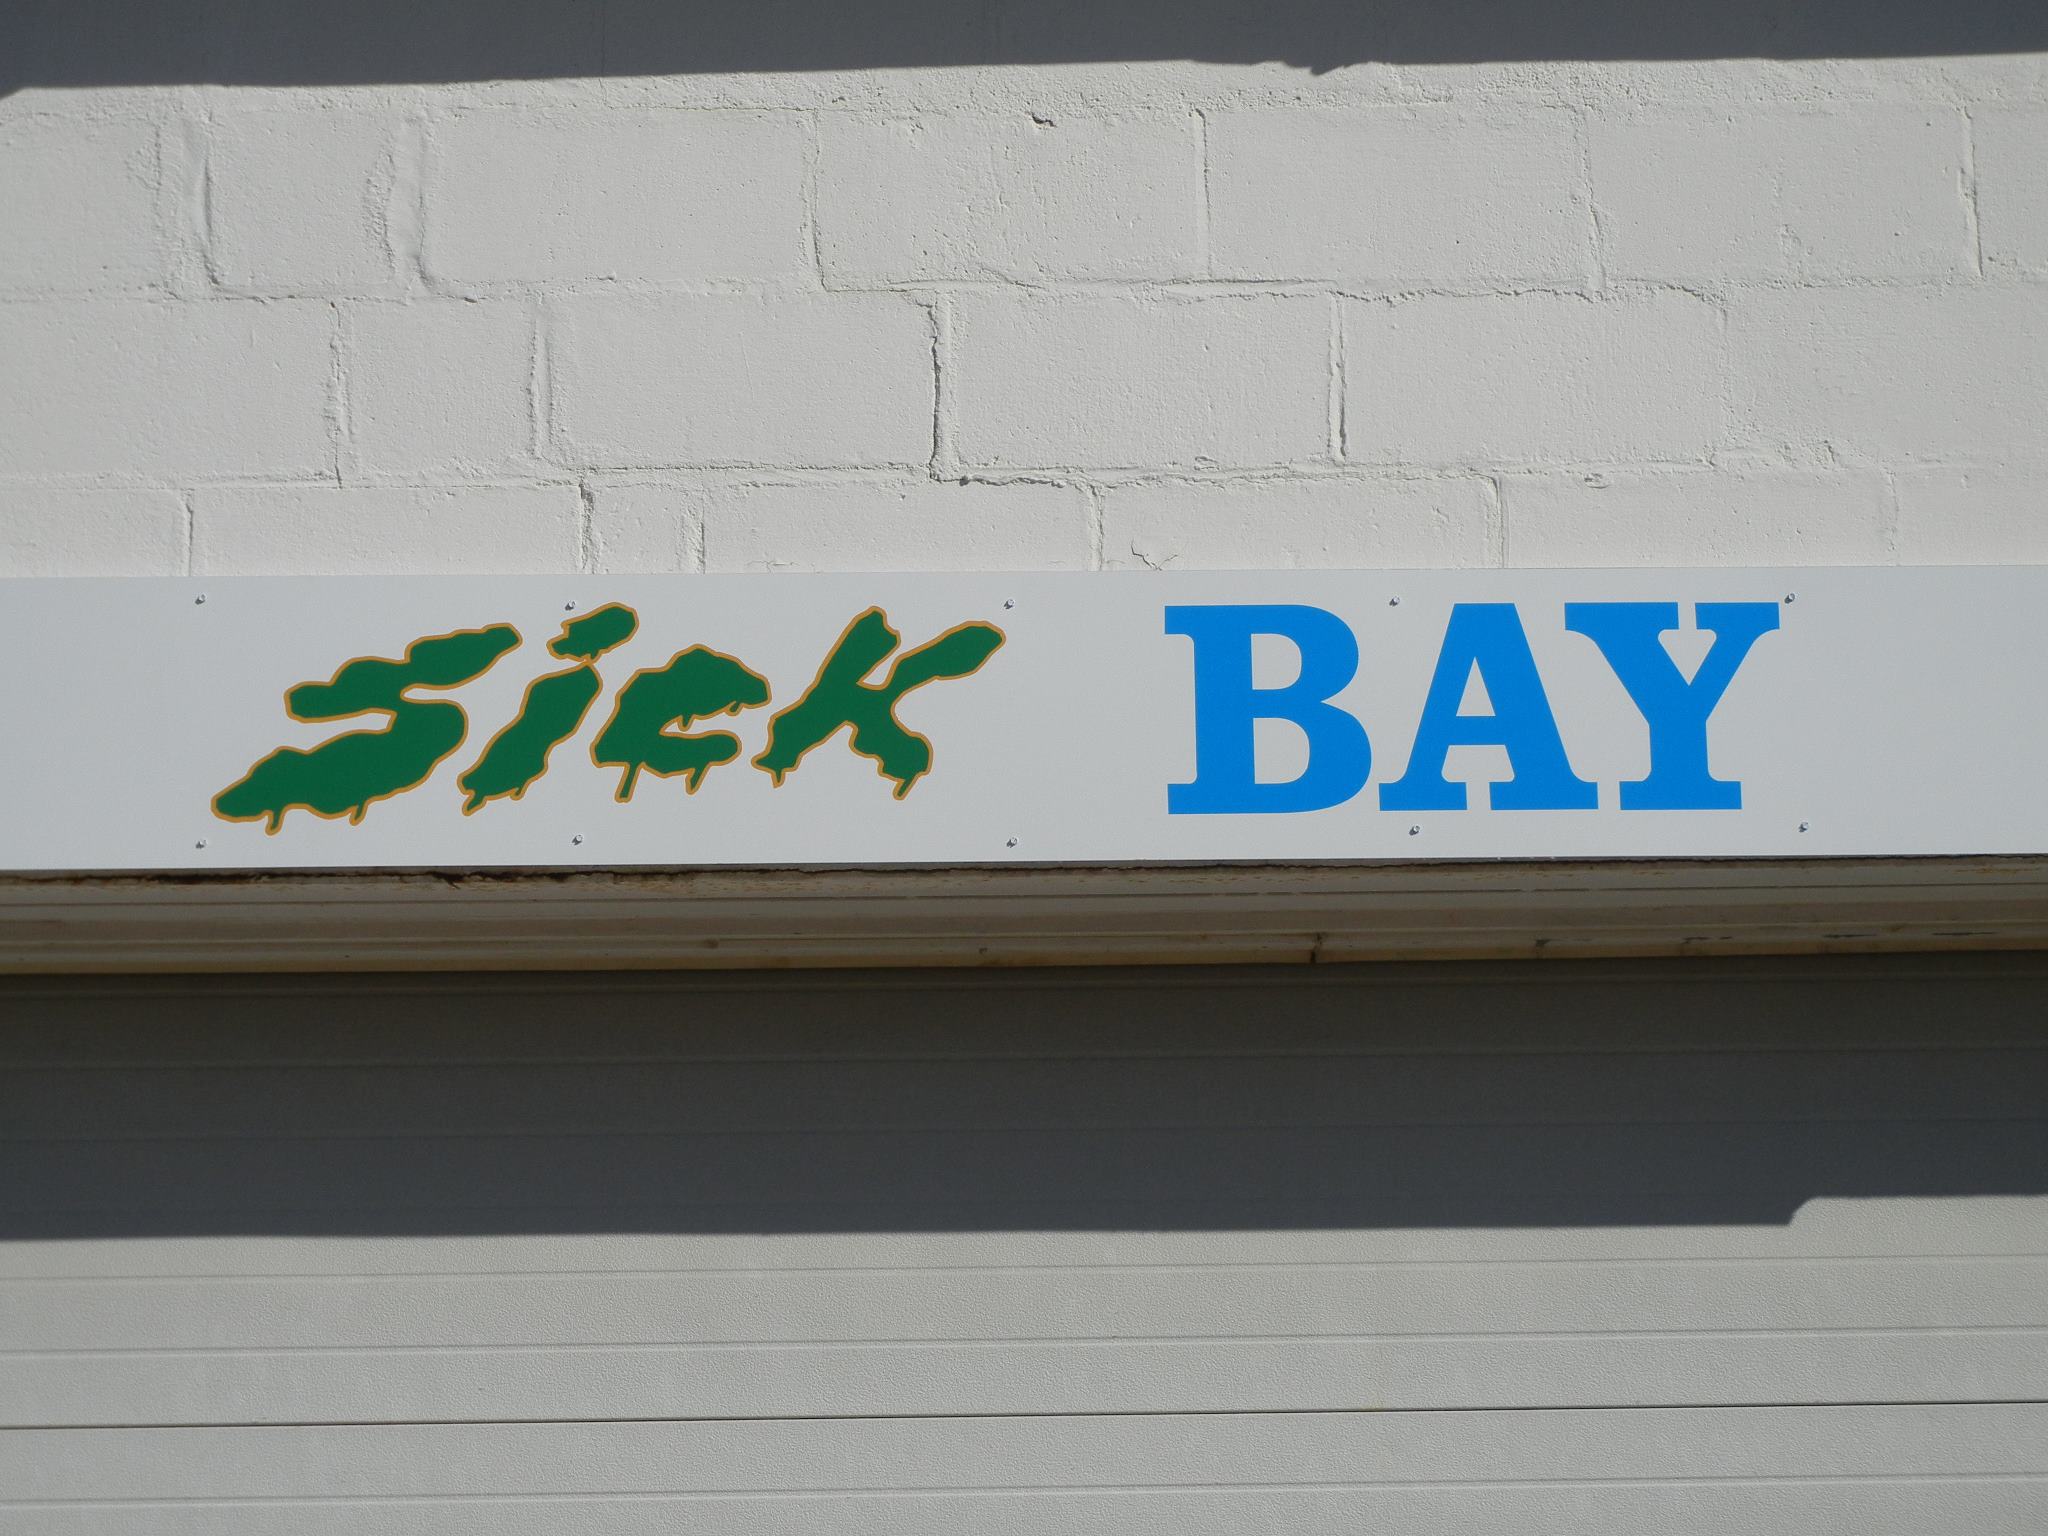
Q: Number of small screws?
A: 10